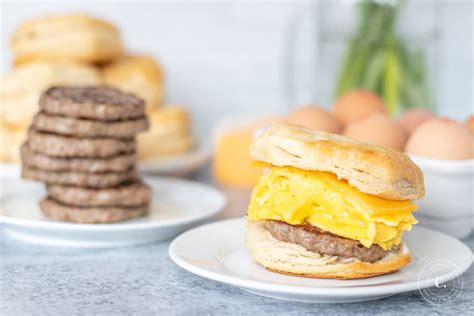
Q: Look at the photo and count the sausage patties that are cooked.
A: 8